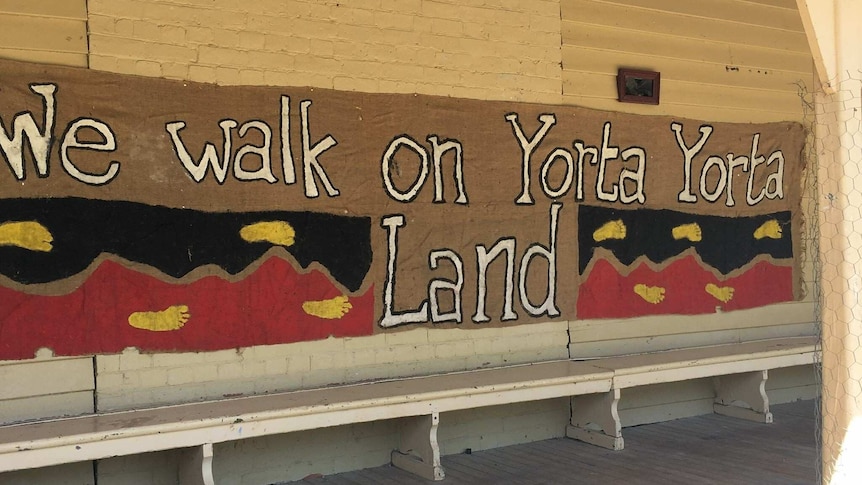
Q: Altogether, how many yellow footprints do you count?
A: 9